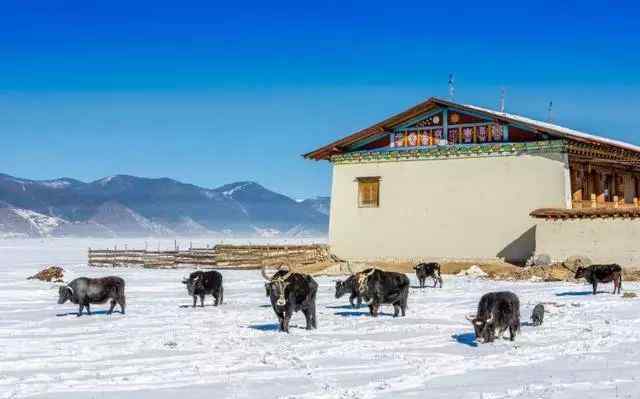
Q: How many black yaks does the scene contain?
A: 8